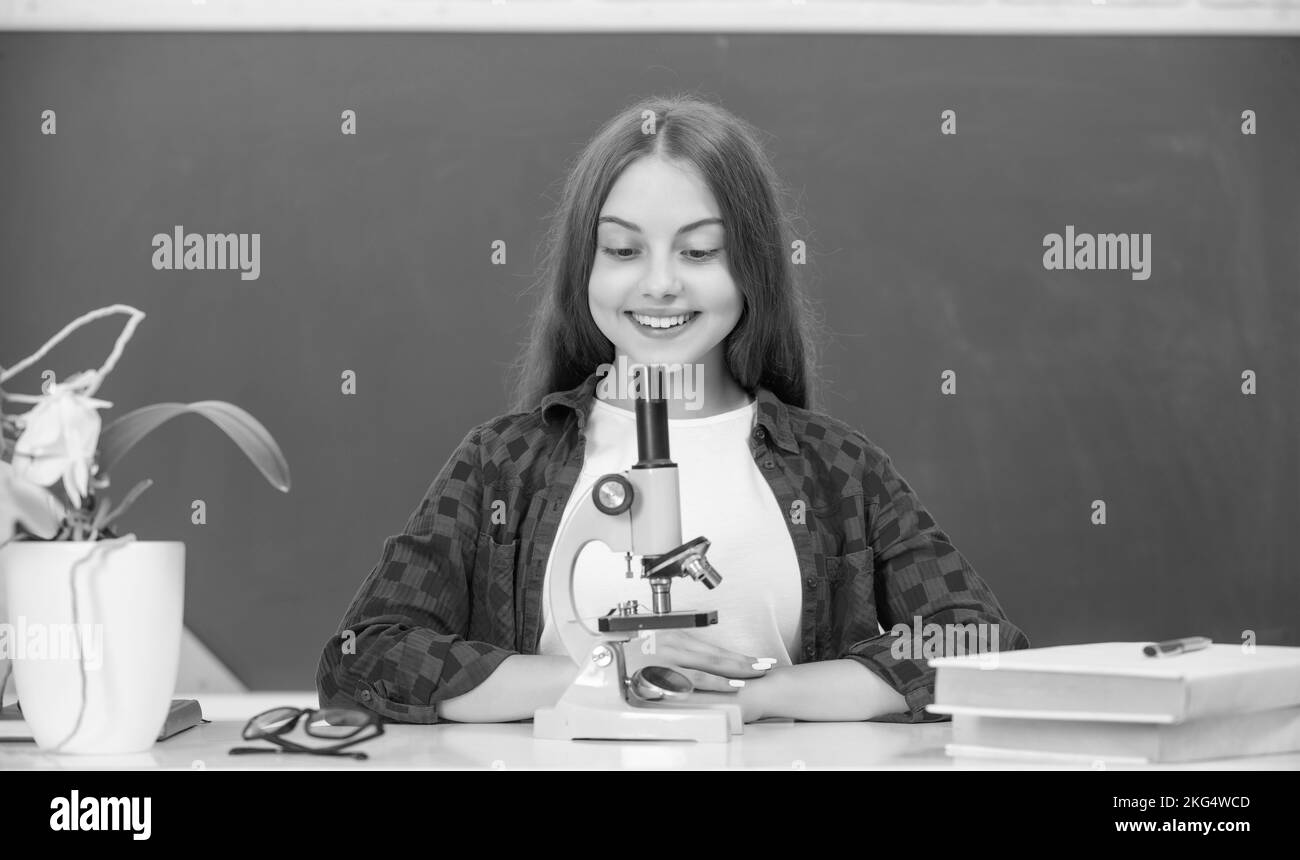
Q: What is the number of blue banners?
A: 0